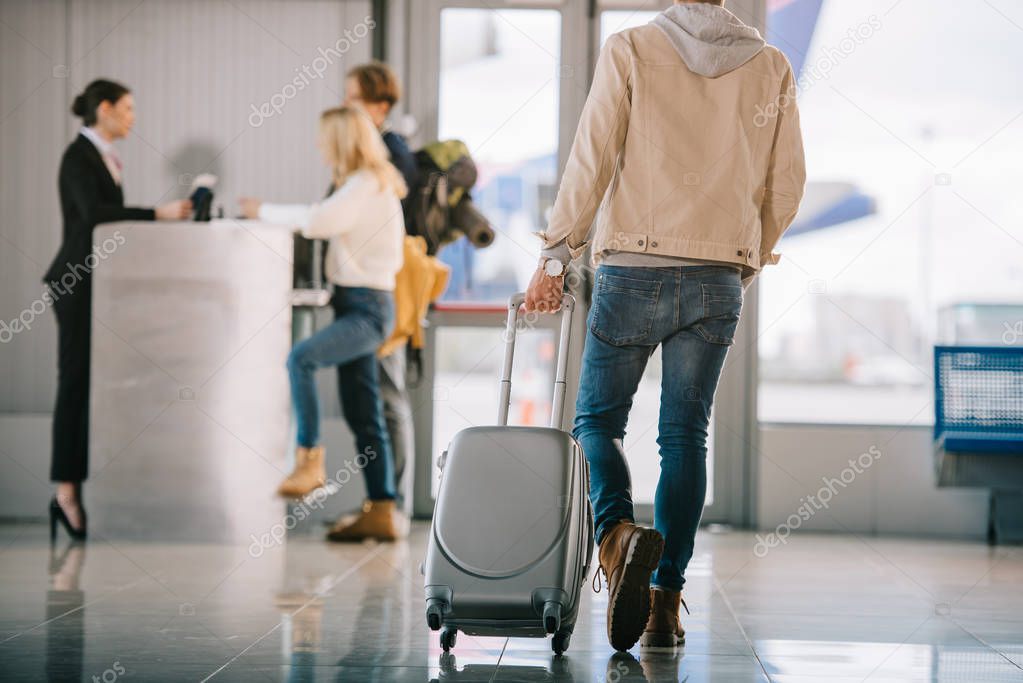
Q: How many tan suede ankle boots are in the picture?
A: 2